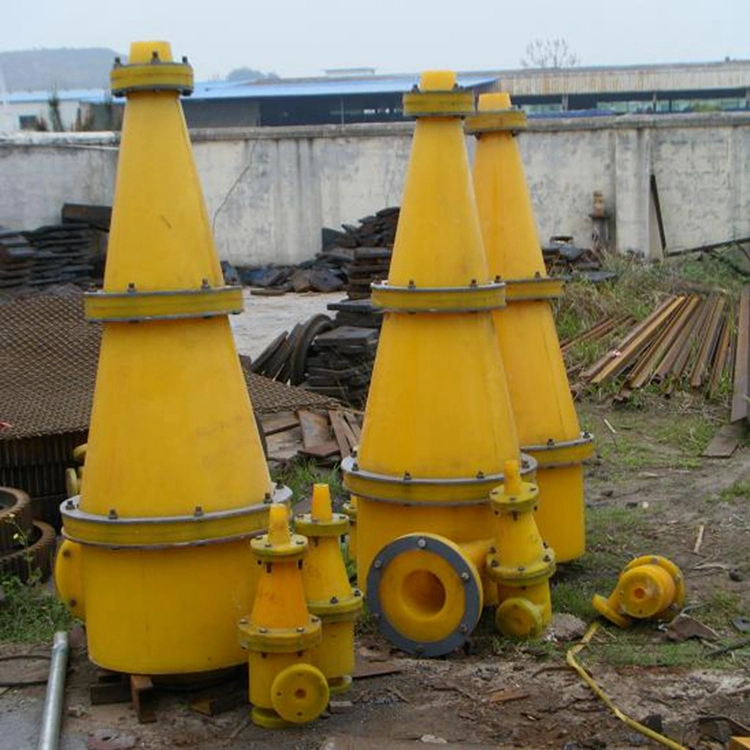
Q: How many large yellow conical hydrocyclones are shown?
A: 3